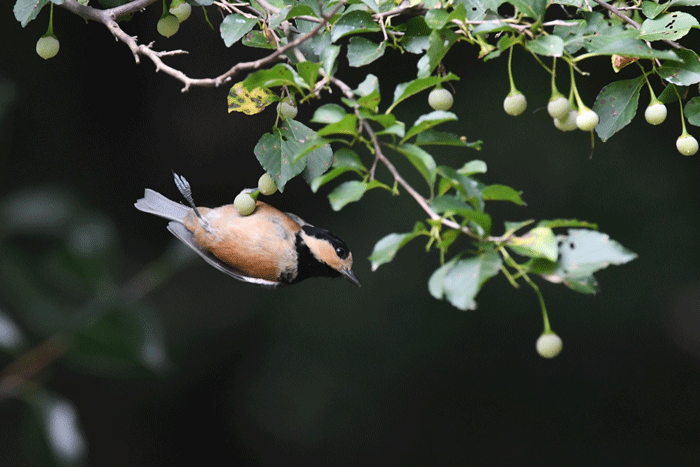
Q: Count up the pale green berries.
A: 14